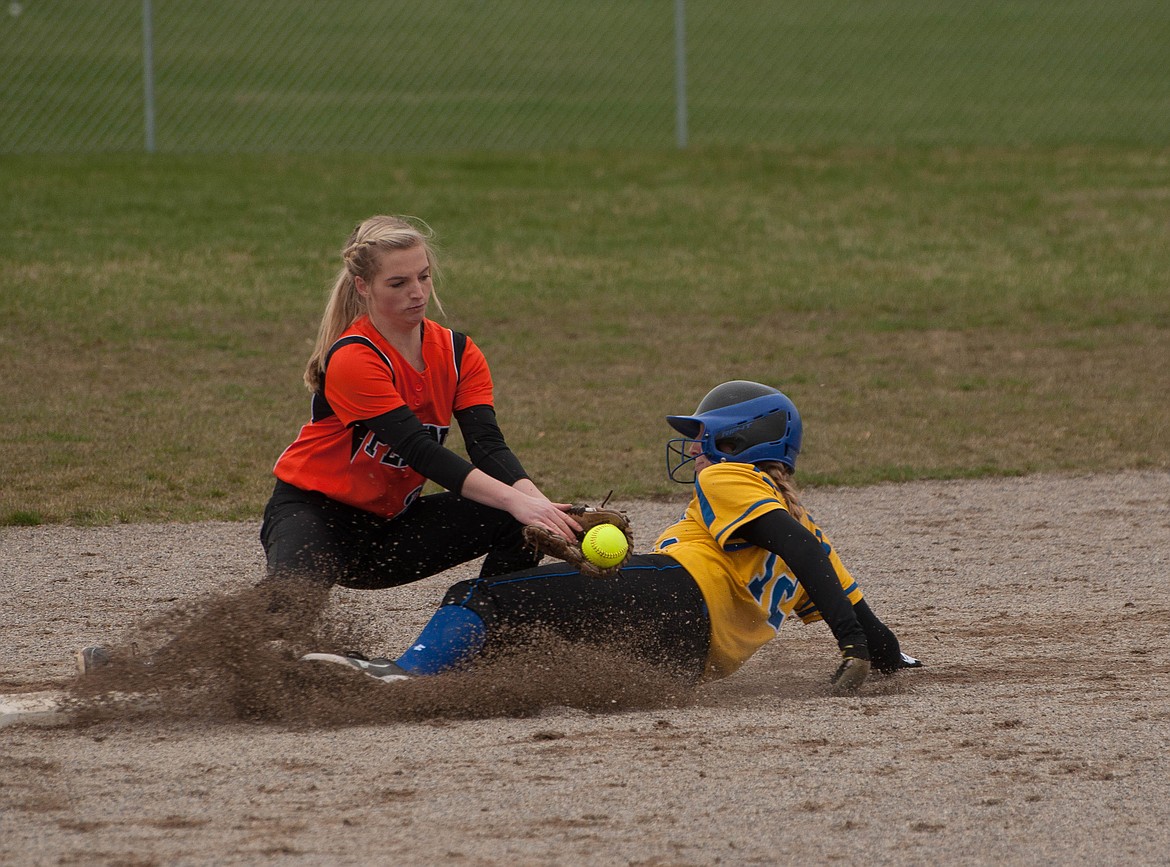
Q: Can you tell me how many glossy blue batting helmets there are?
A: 1